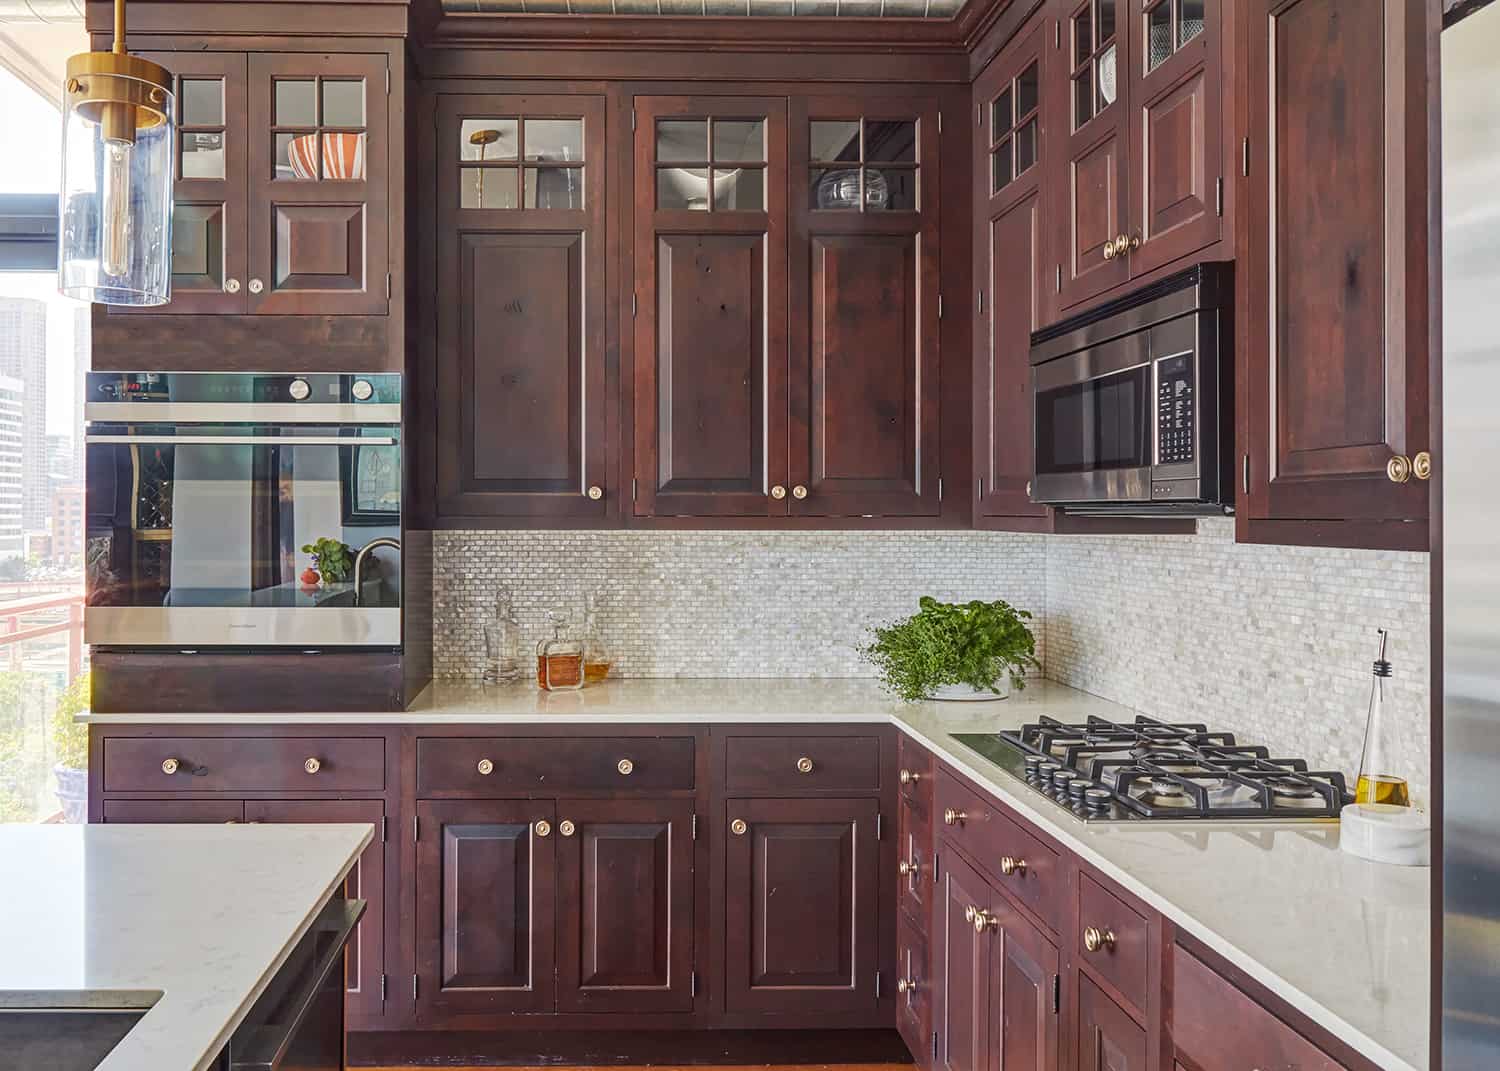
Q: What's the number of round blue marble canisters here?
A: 0